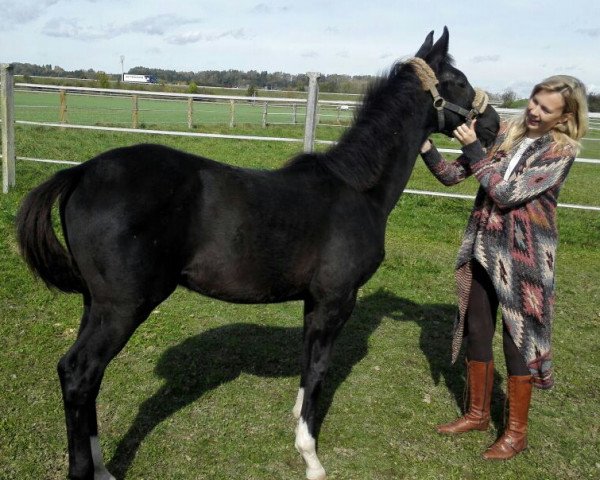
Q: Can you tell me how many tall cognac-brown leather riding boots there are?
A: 2